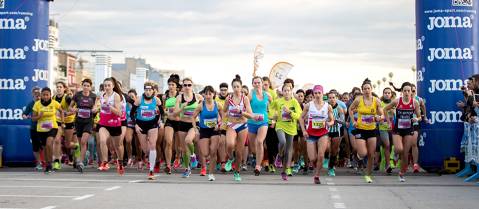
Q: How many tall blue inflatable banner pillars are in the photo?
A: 2